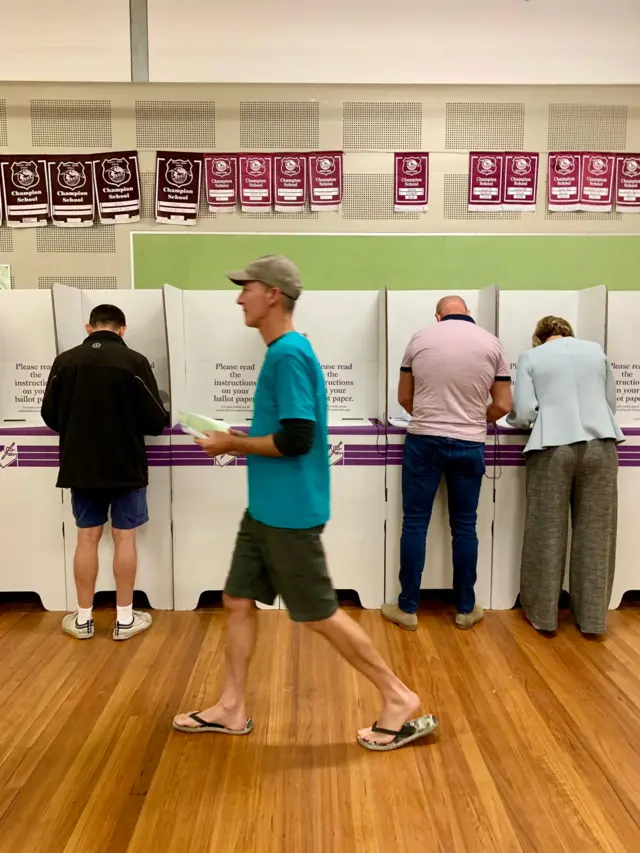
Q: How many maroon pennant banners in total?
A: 14